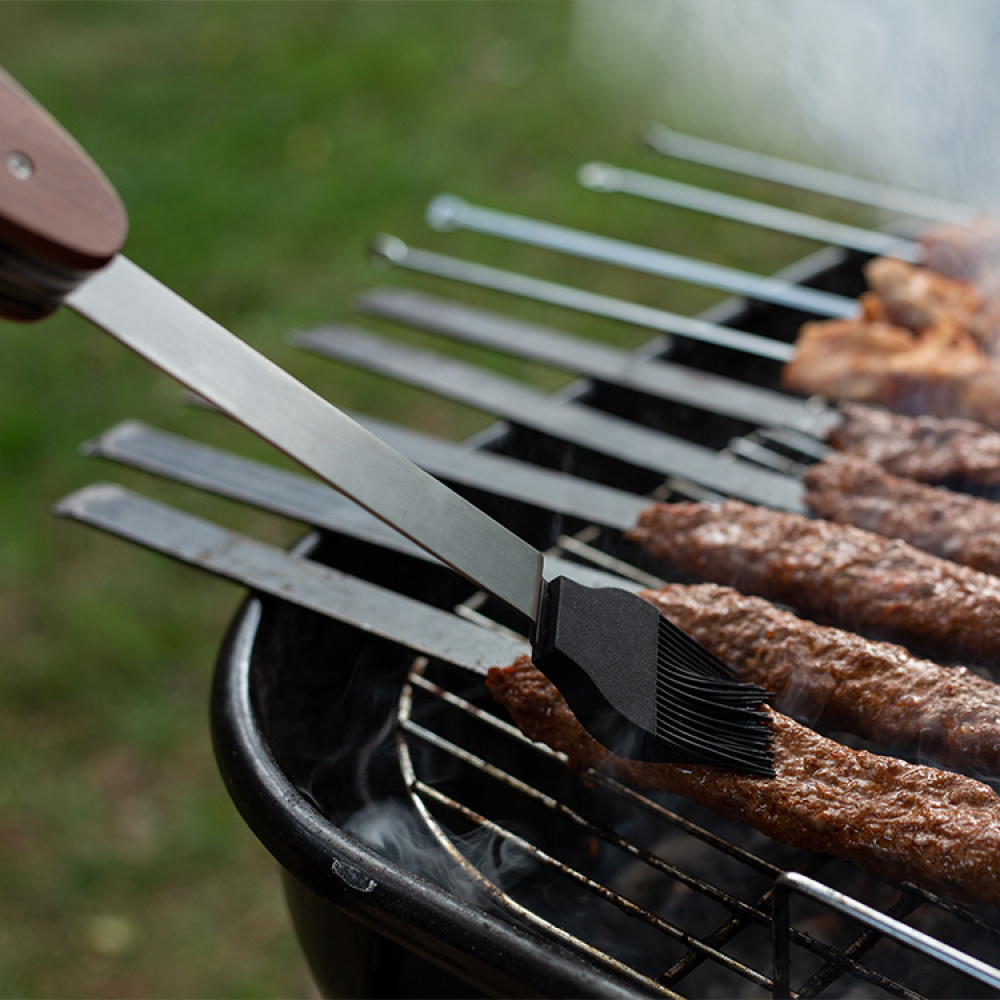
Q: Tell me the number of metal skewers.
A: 9